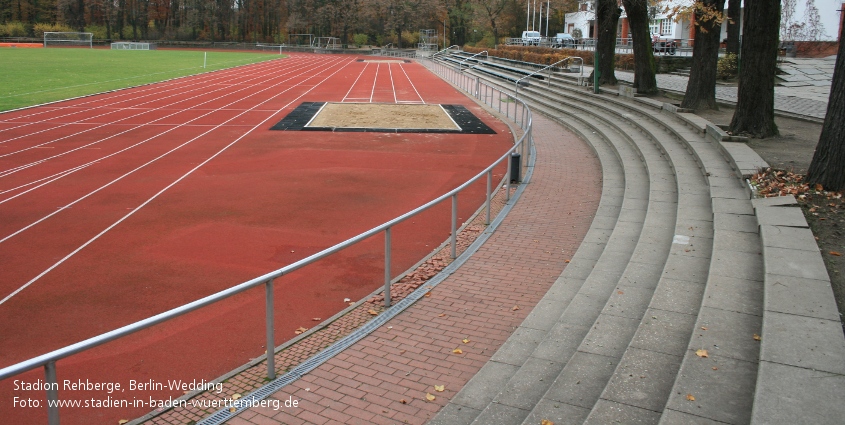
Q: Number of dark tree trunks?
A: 6